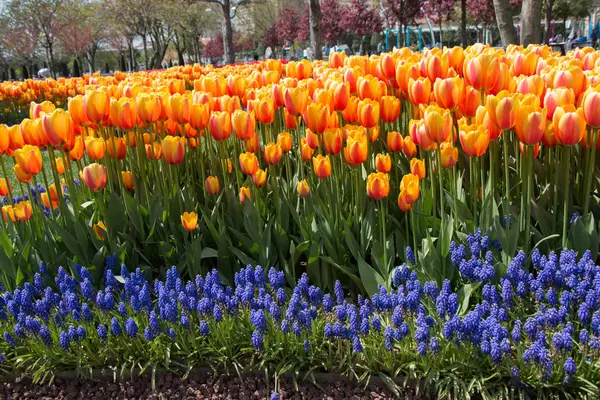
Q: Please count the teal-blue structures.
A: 2